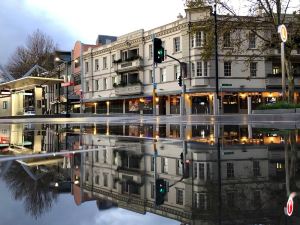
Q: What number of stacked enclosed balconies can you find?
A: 2